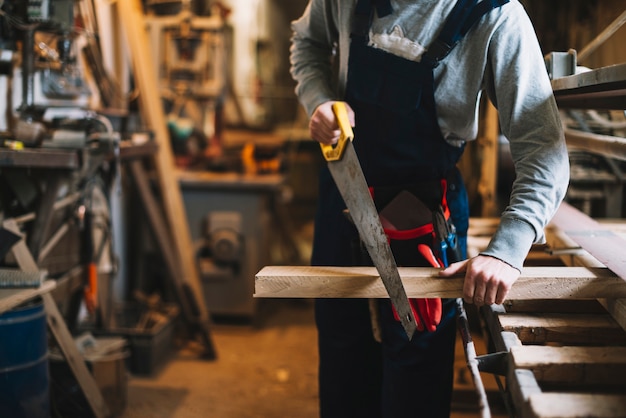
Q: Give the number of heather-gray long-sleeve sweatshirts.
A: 1